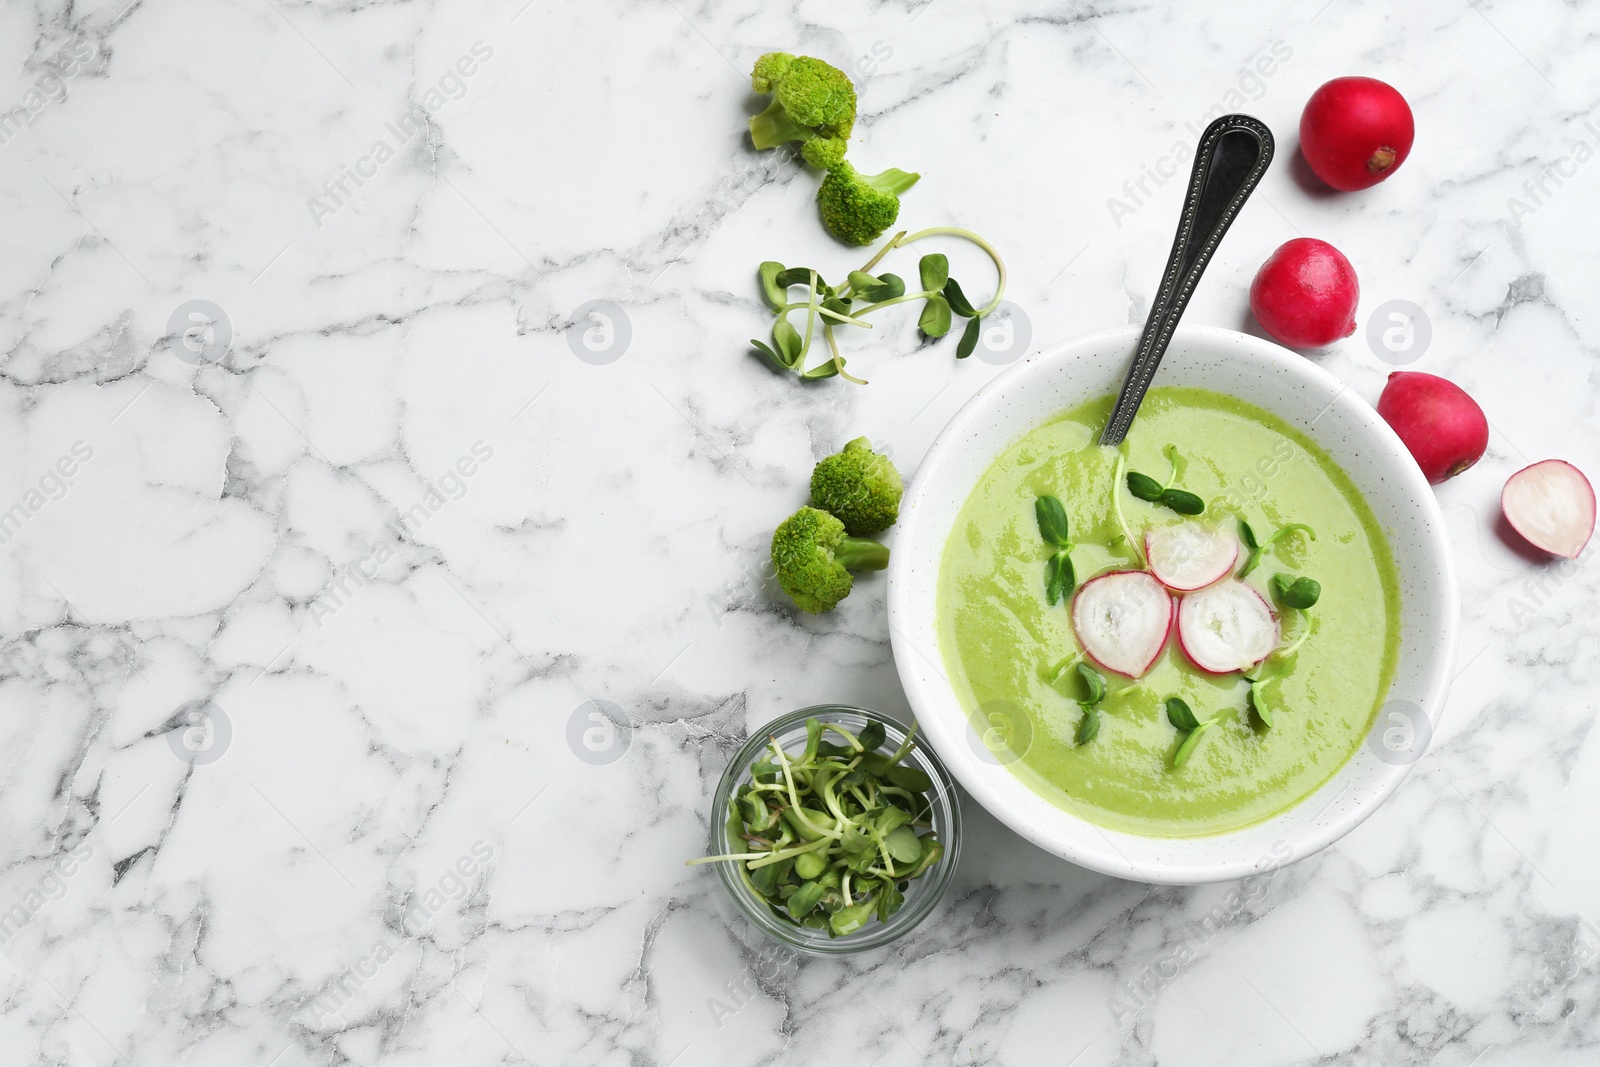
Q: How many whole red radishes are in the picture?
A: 3